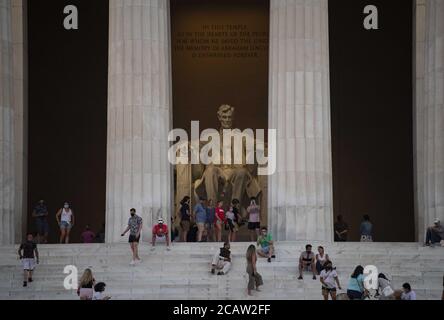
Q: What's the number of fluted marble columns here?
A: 4